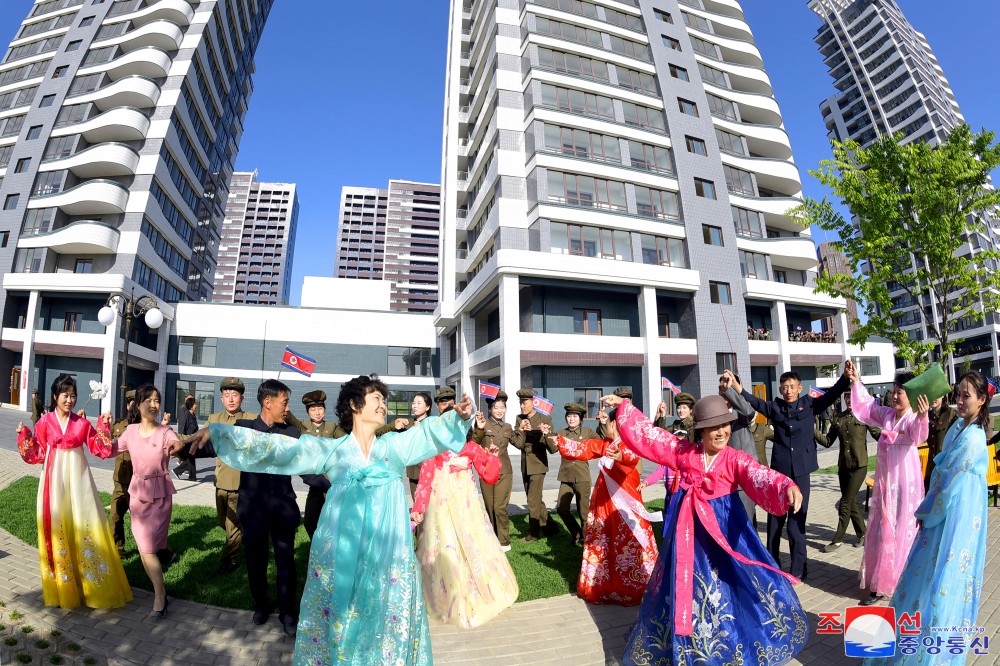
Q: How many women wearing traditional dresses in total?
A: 7